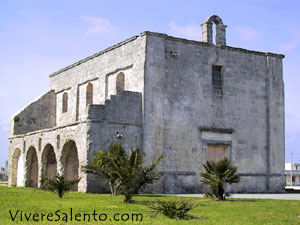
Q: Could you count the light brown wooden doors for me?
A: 1